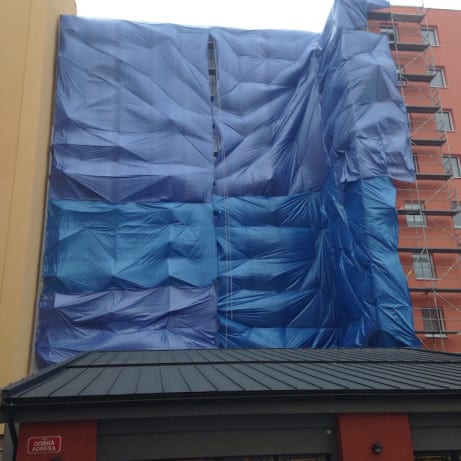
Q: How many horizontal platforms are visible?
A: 10